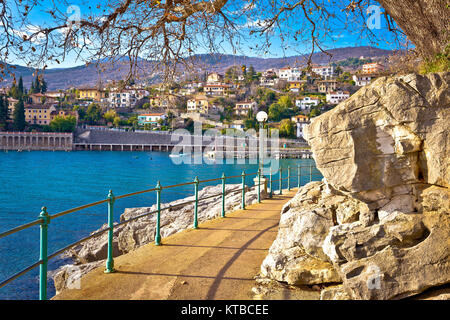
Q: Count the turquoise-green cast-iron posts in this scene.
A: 12